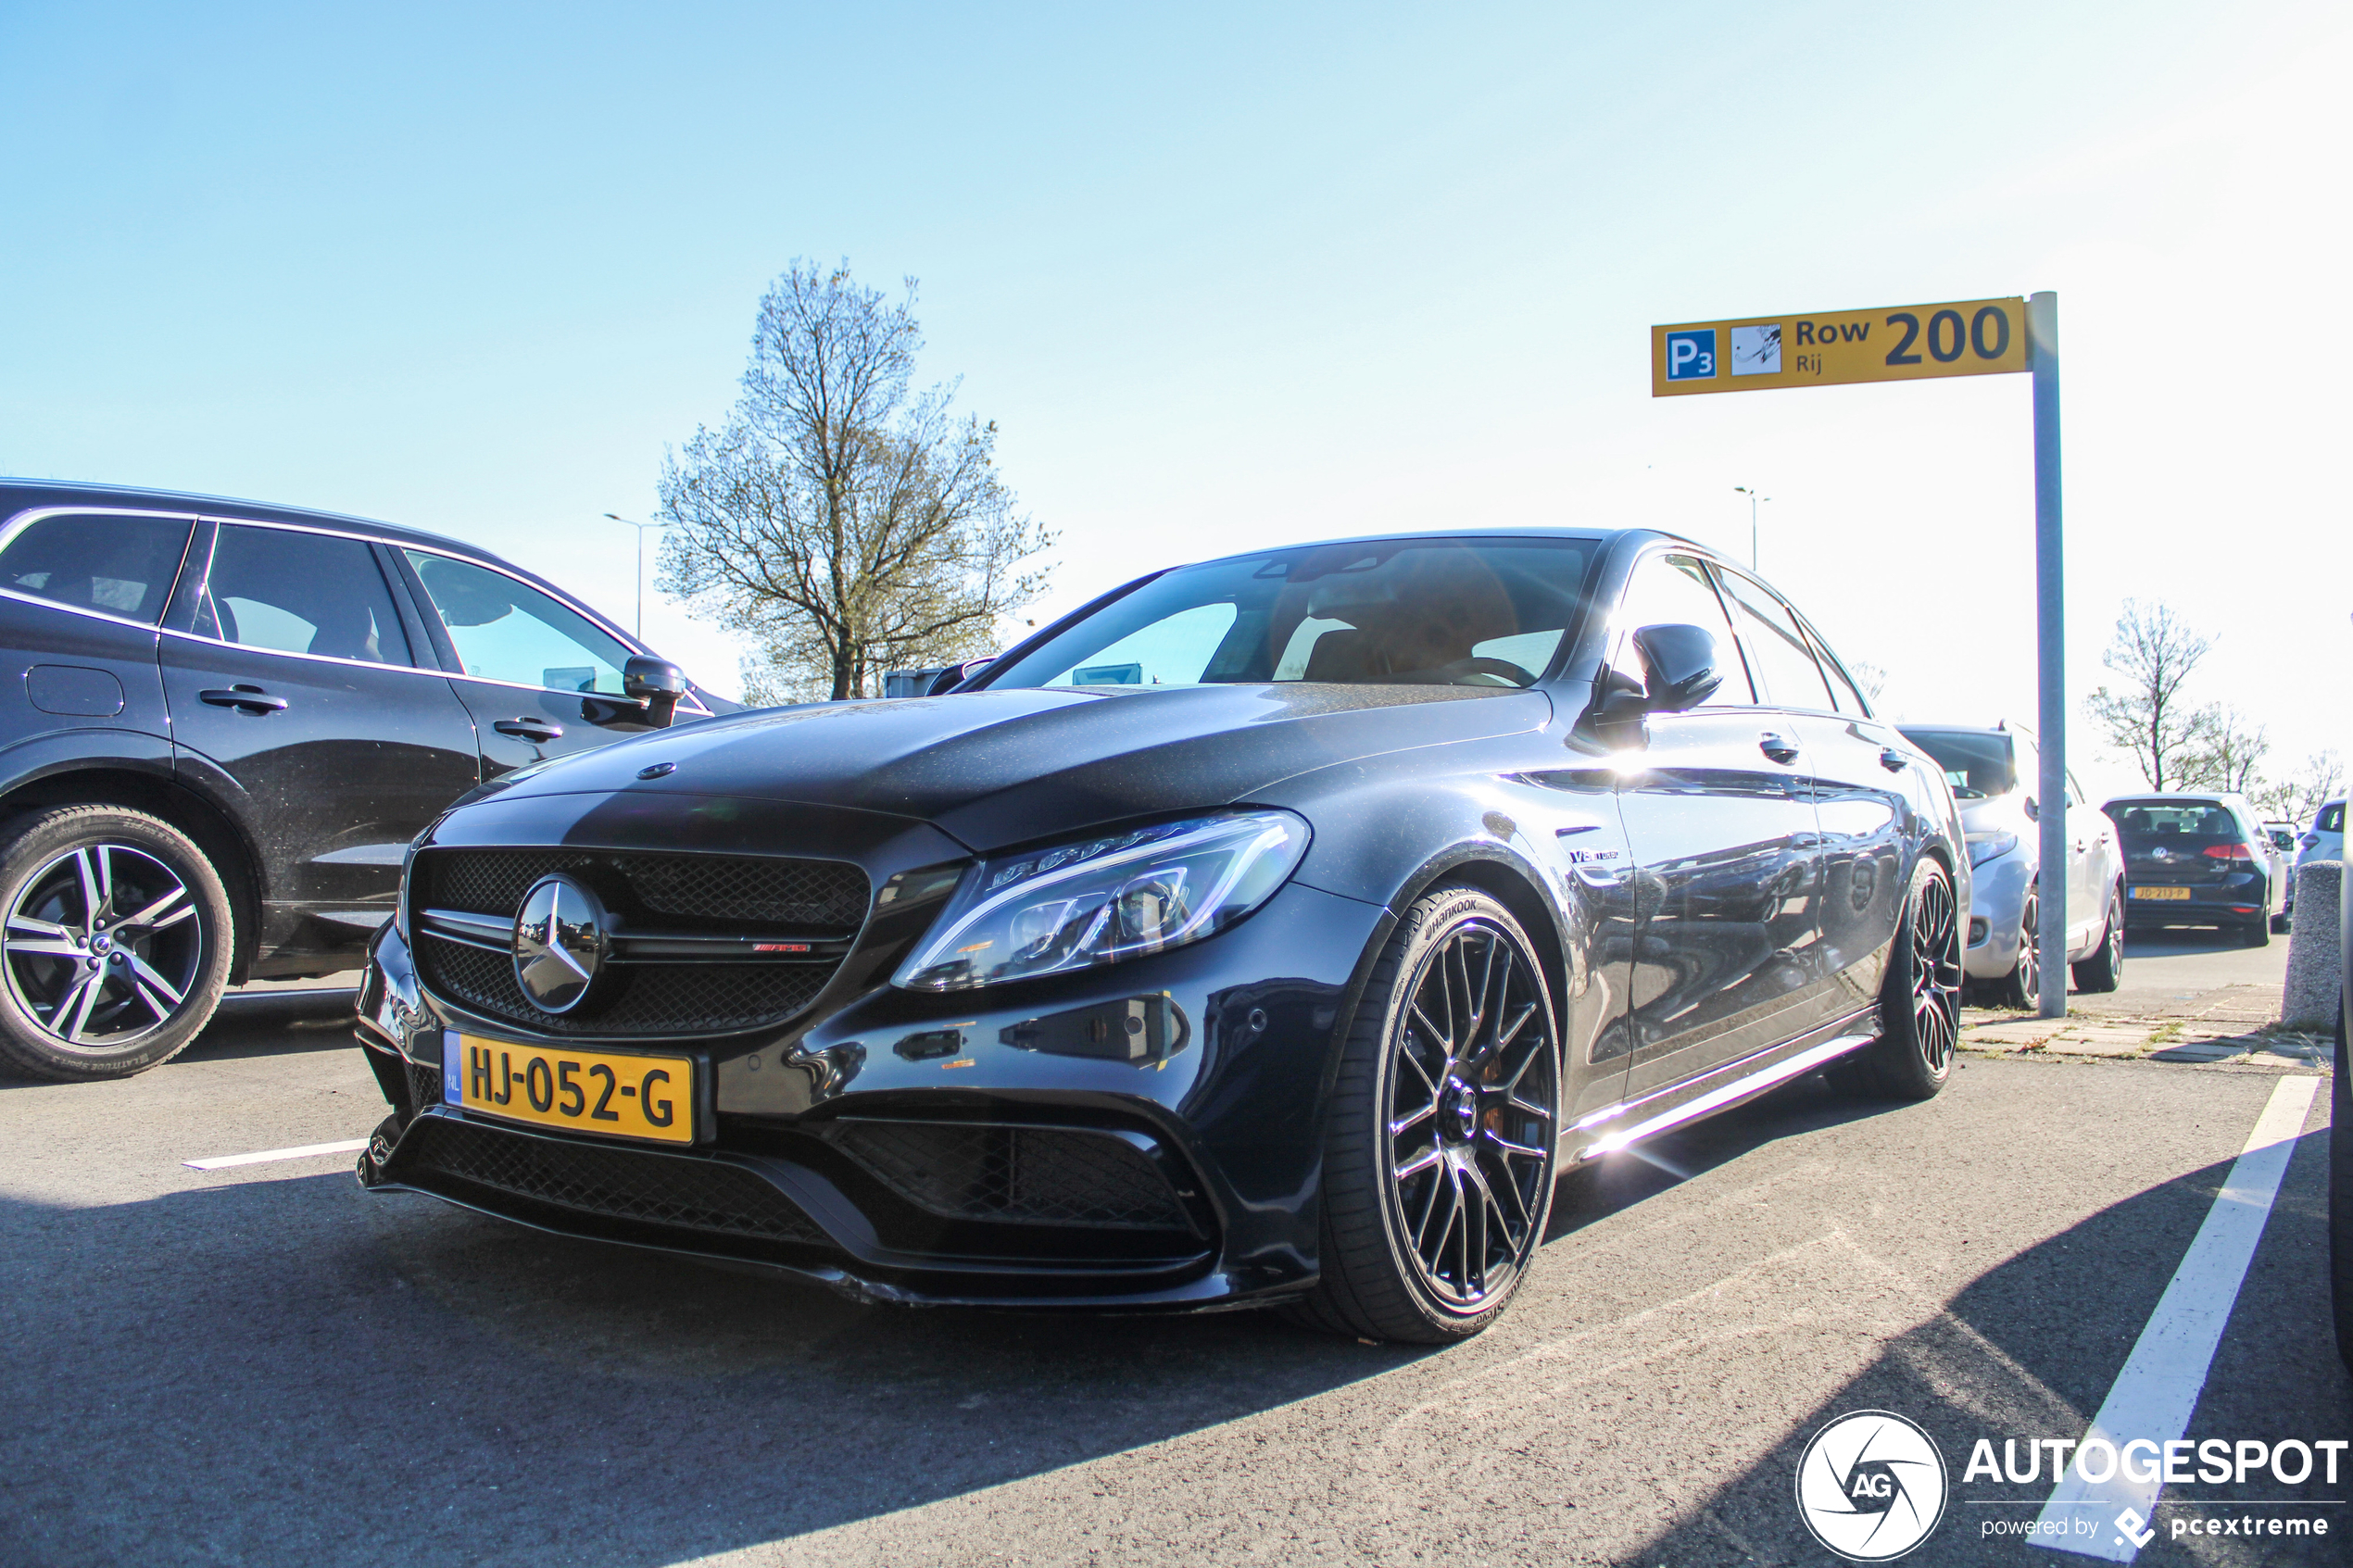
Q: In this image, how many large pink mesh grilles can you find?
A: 0